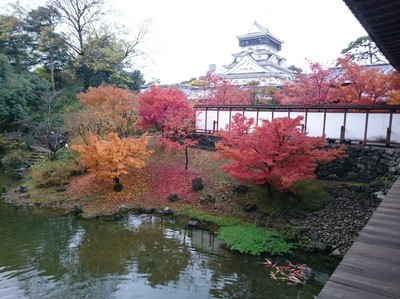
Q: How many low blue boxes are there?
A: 0